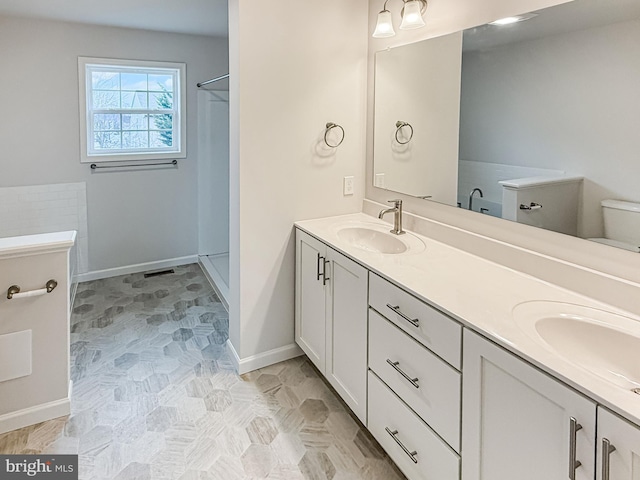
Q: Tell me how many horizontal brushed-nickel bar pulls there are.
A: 3